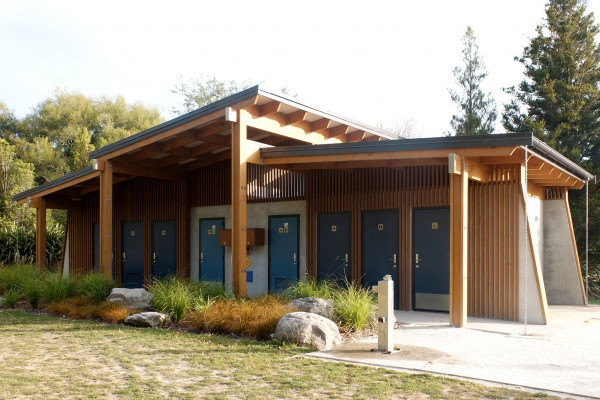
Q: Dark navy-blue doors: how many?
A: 6